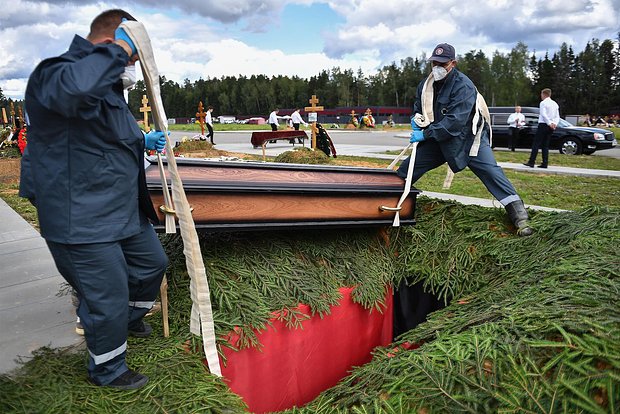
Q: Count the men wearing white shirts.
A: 5